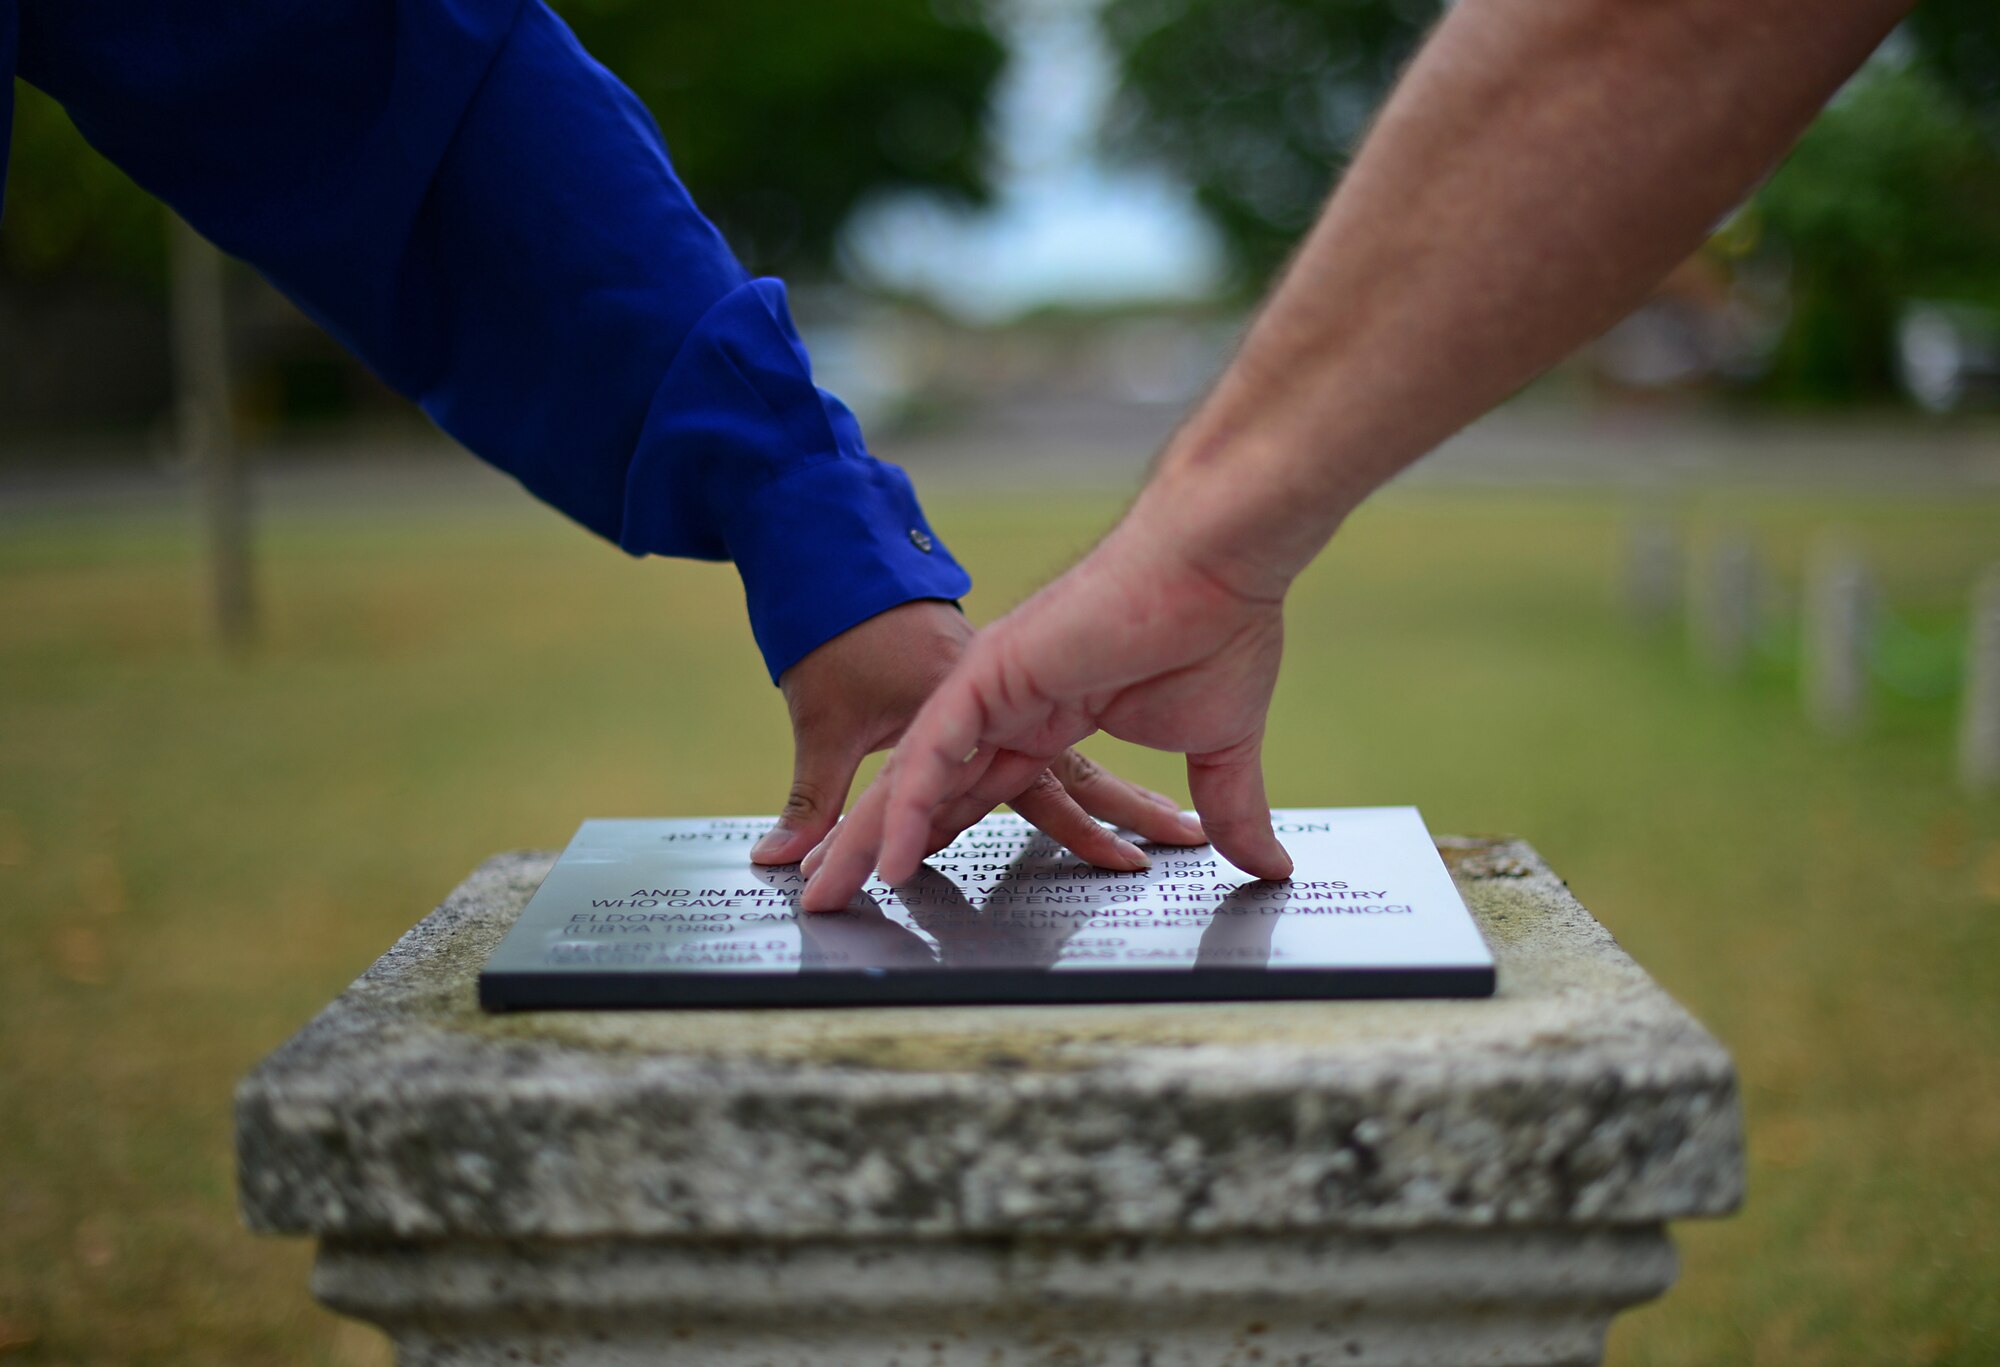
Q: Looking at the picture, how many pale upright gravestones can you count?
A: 4